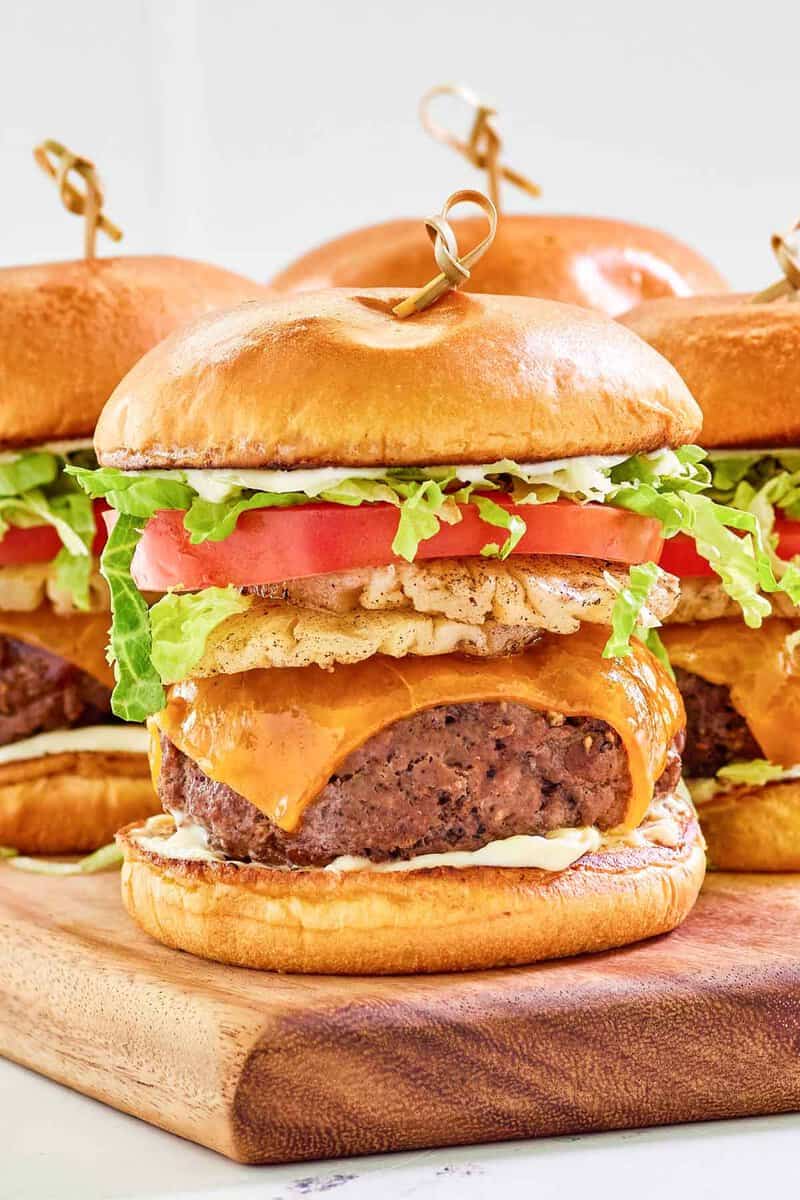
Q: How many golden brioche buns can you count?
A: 4